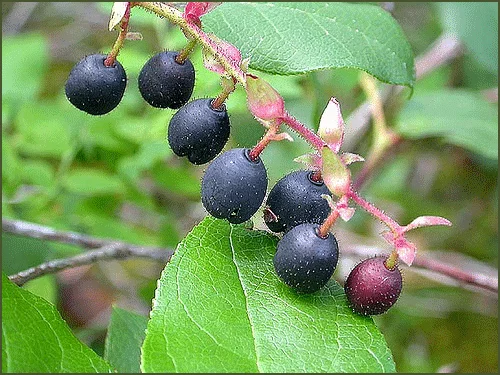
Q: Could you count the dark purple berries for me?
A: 6